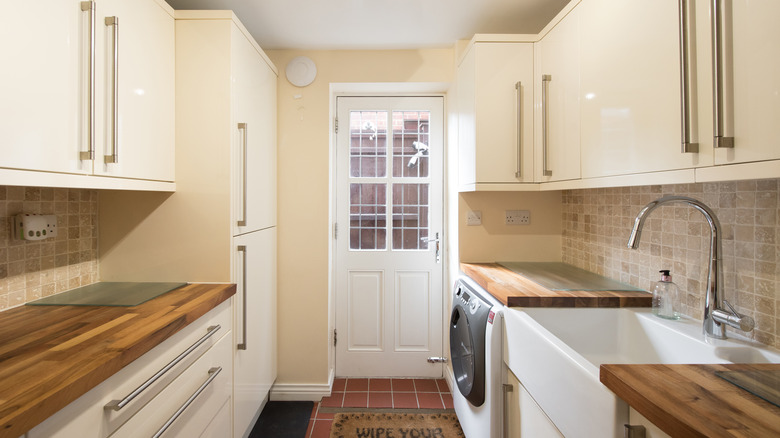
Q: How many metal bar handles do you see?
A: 12